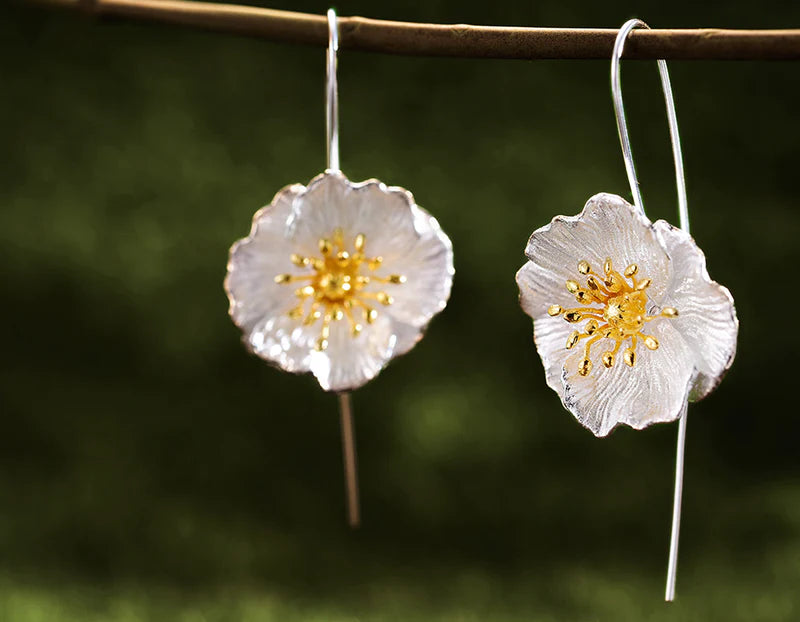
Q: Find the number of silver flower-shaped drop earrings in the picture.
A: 2